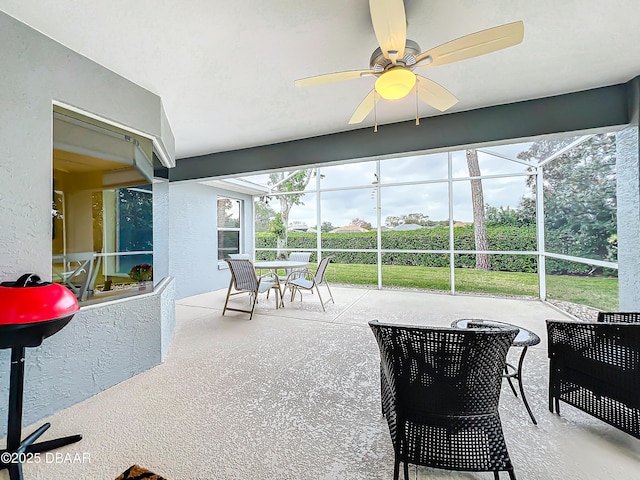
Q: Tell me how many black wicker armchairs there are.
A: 2